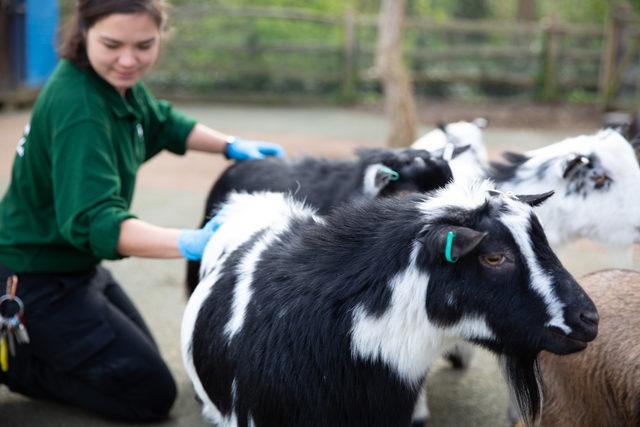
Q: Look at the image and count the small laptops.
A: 0